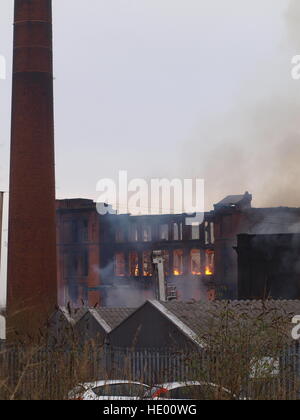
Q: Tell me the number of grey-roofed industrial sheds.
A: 3